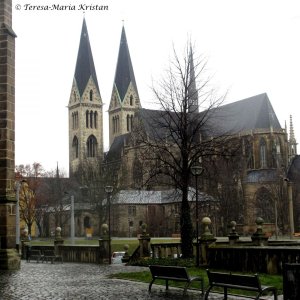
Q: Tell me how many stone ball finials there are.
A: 8